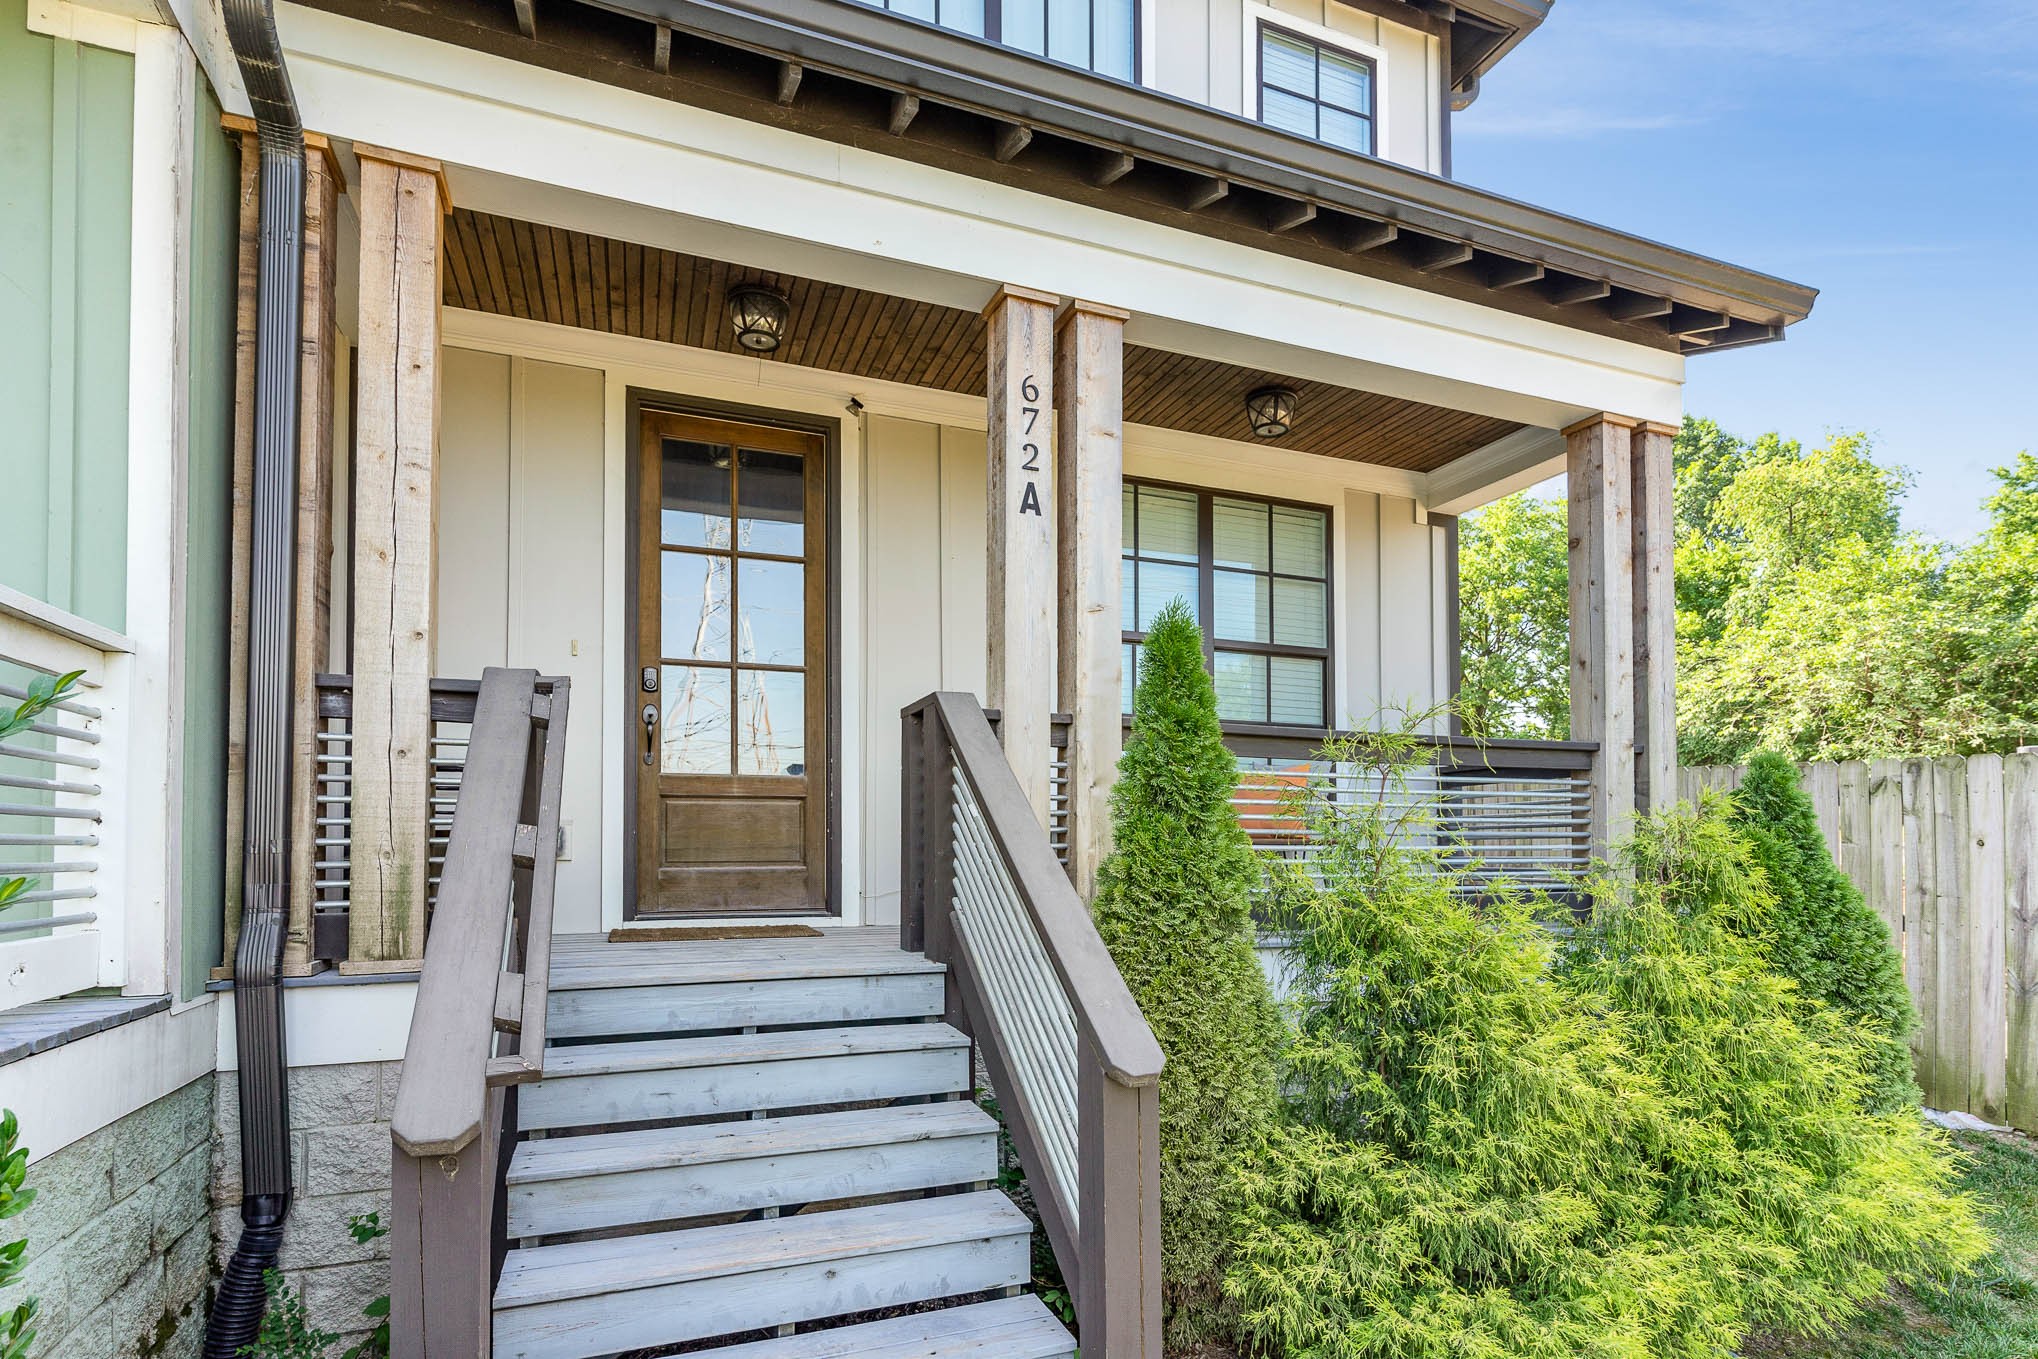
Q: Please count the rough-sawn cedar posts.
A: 6